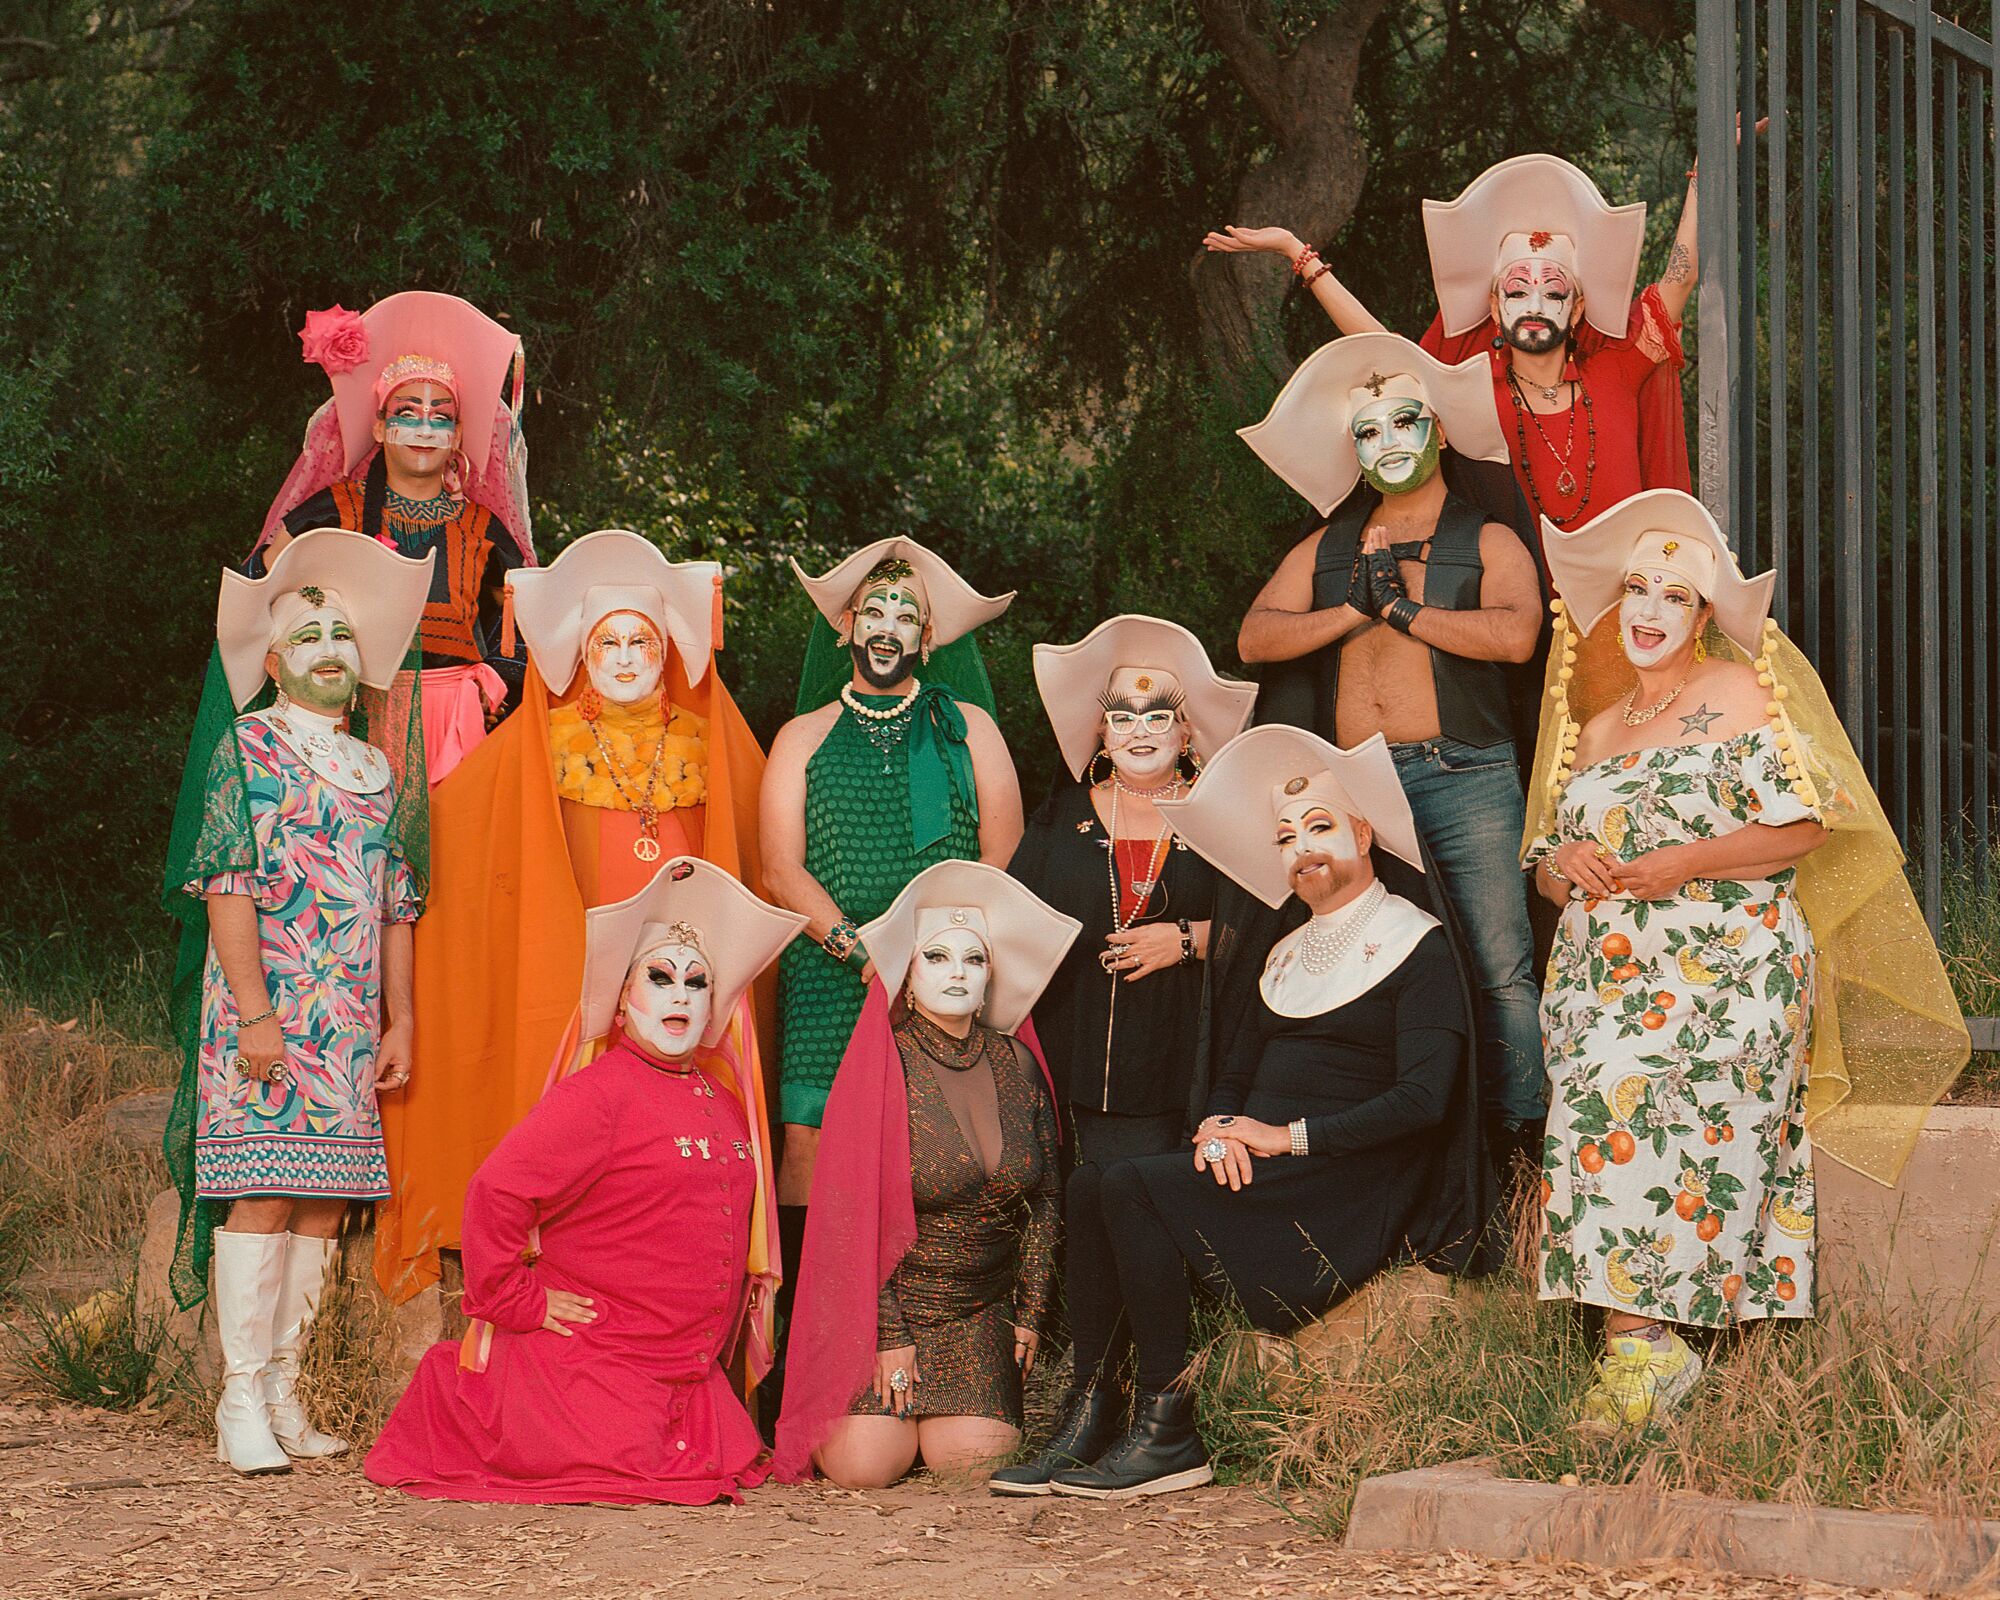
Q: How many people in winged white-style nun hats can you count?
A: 10